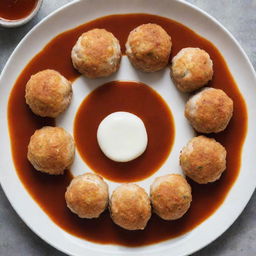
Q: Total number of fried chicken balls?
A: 10